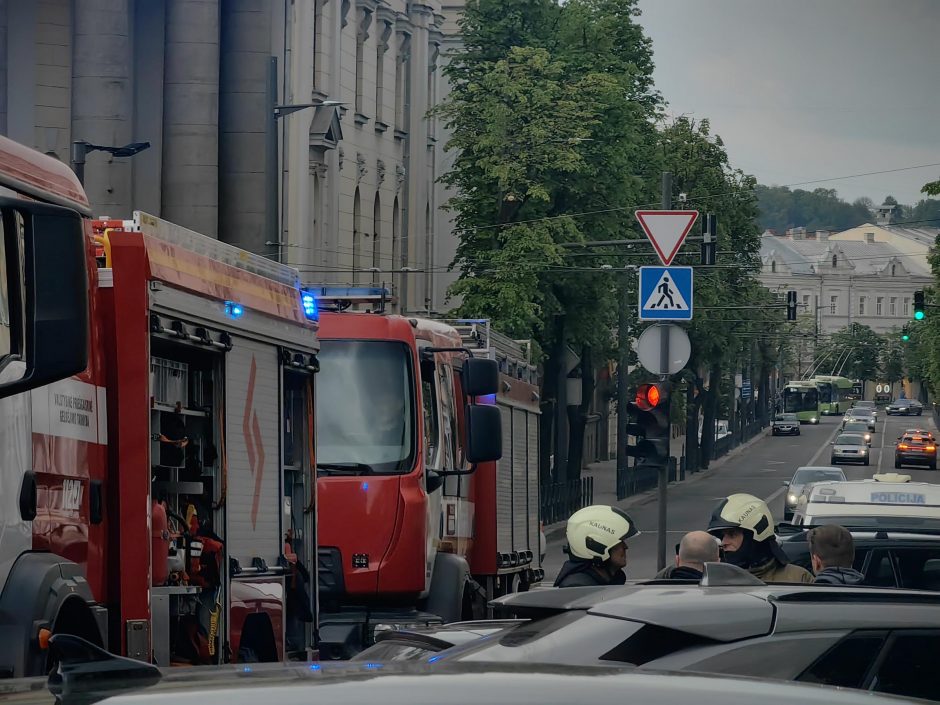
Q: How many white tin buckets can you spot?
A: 0